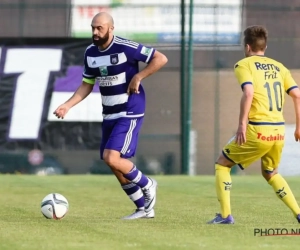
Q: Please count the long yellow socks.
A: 2